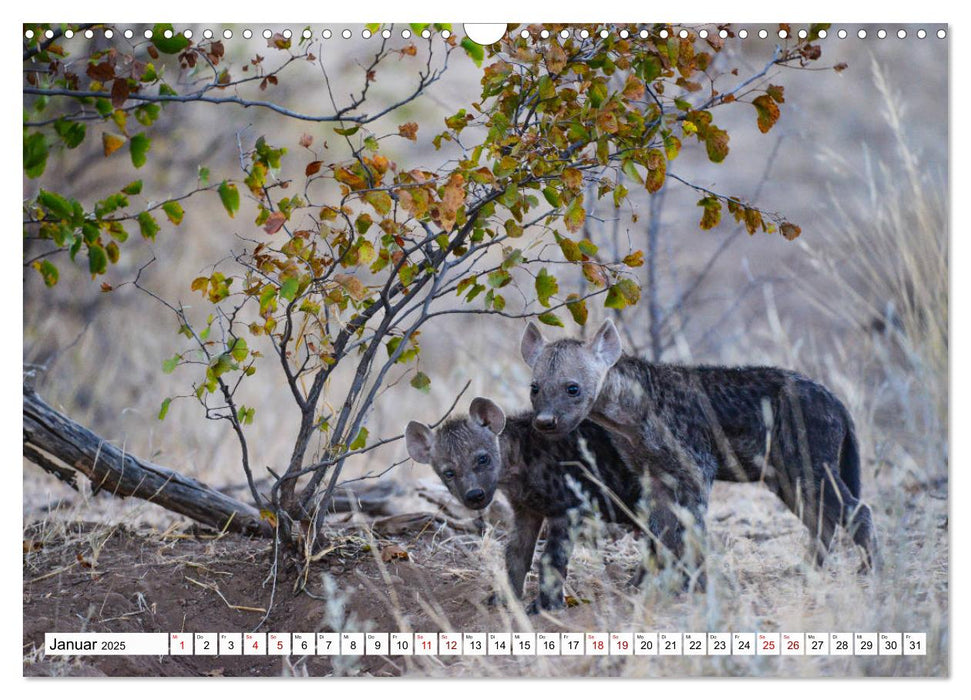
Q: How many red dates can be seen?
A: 9